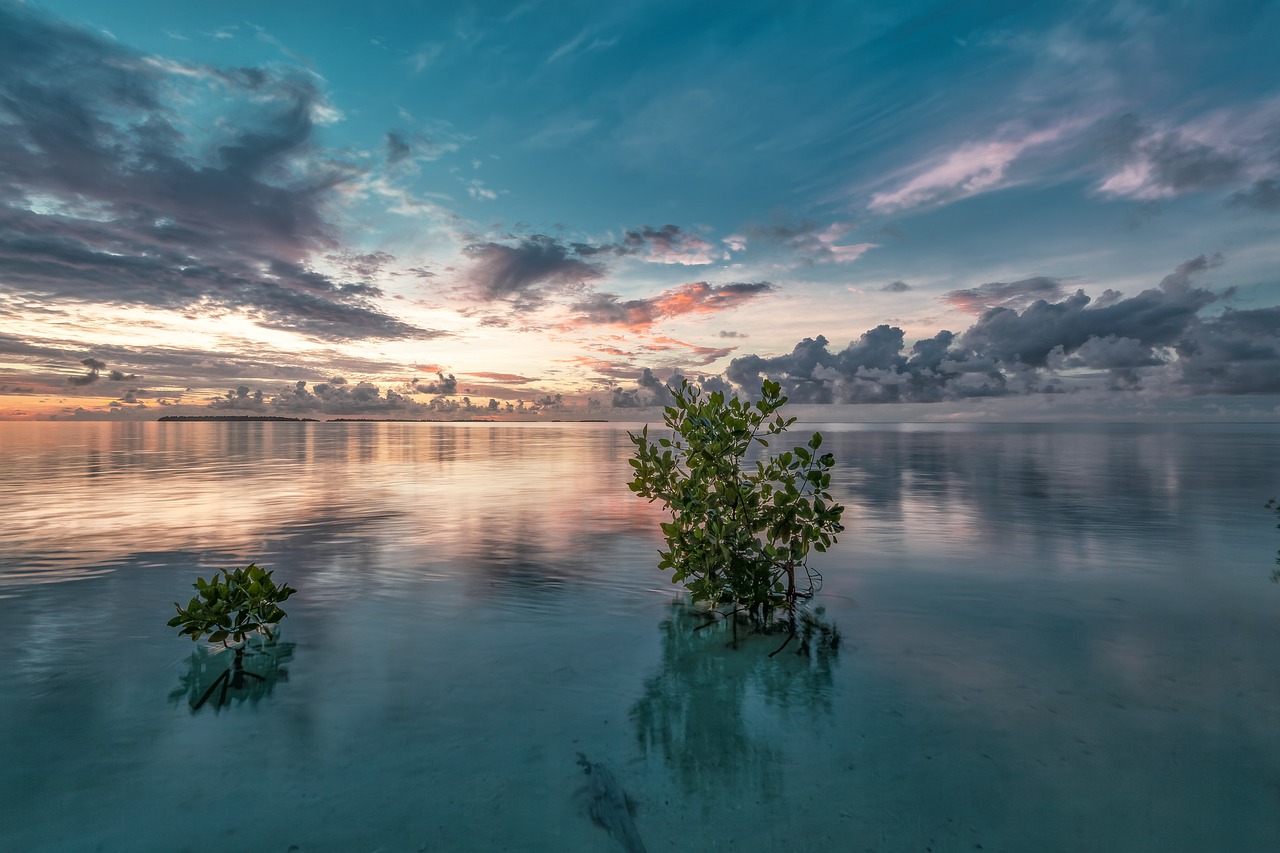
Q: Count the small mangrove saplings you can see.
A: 2